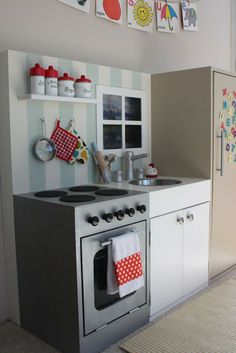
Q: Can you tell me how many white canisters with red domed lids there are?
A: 4